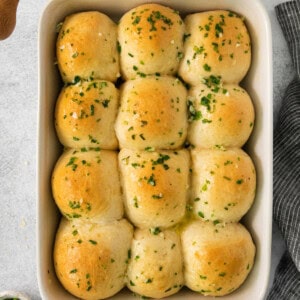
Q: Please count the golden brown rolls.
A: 12